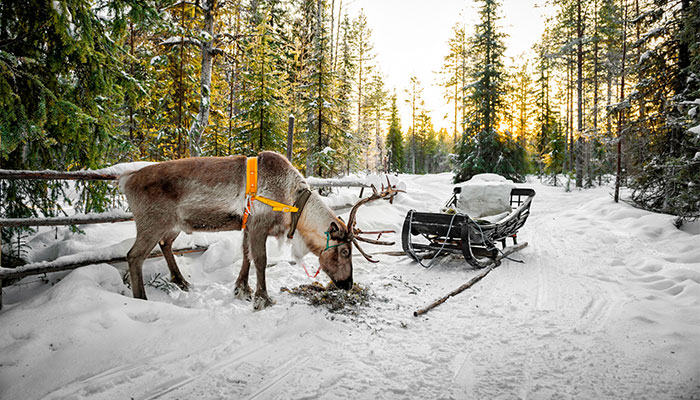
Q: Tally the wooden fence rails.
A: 3